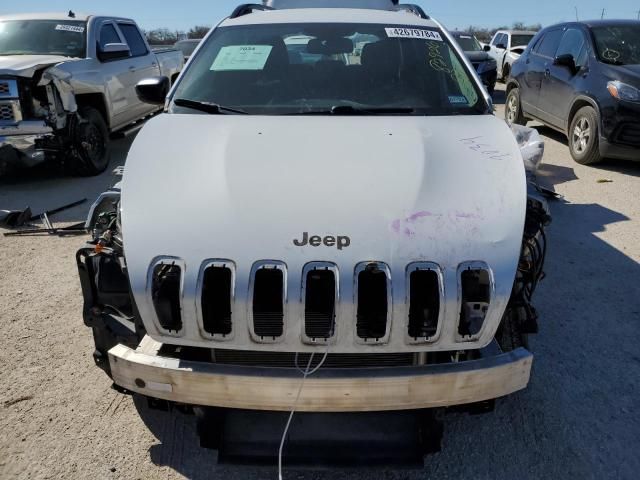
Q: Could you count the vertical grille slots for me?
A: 7